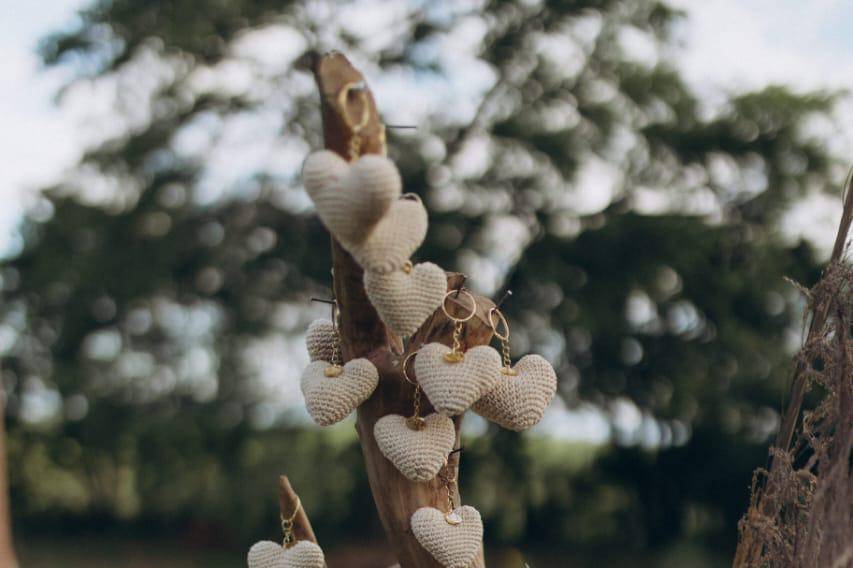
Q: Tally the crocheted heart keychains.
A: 10